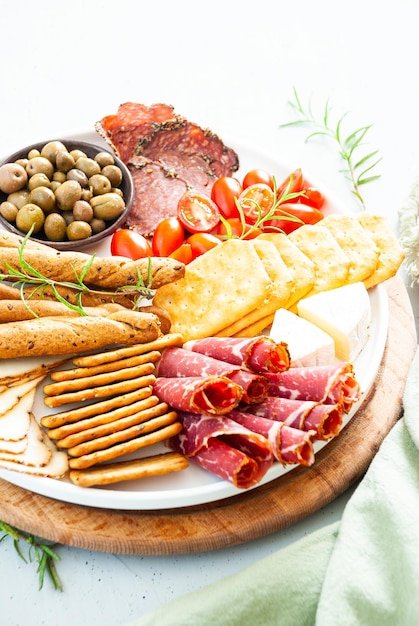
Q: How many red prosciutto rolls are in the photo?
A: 7